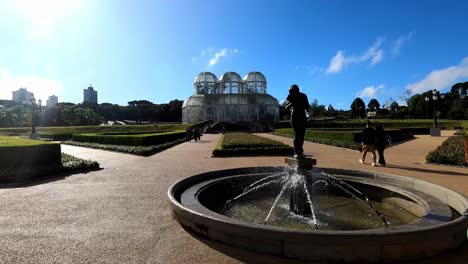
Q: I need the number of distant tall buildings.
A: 3